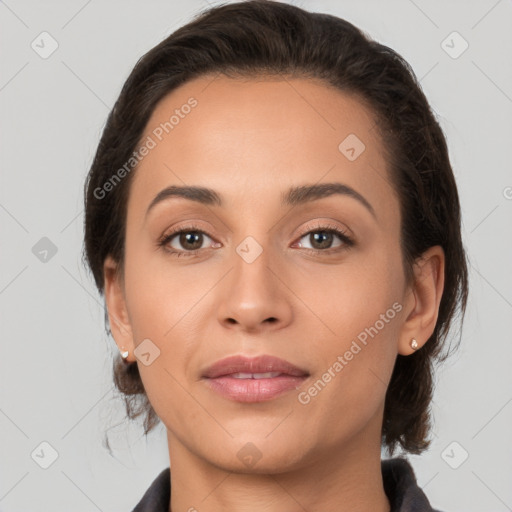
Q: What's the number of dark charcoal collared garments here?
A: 1